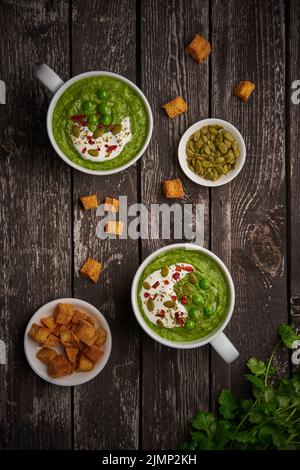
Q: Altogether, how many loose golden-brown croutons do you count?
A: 8